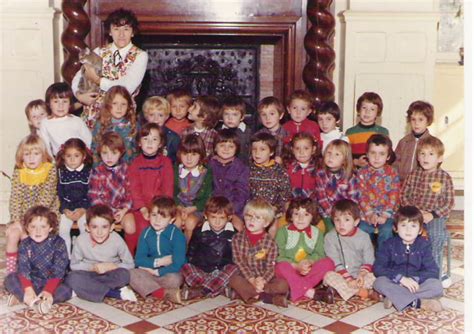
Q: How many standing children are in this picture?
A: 12